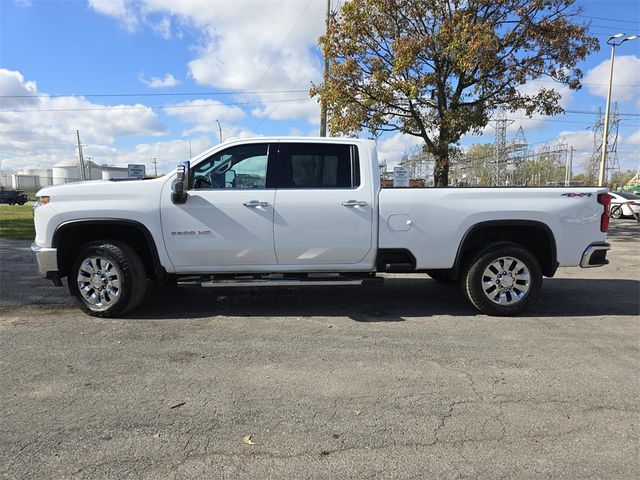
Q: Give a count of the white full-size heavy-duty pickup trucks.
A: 1